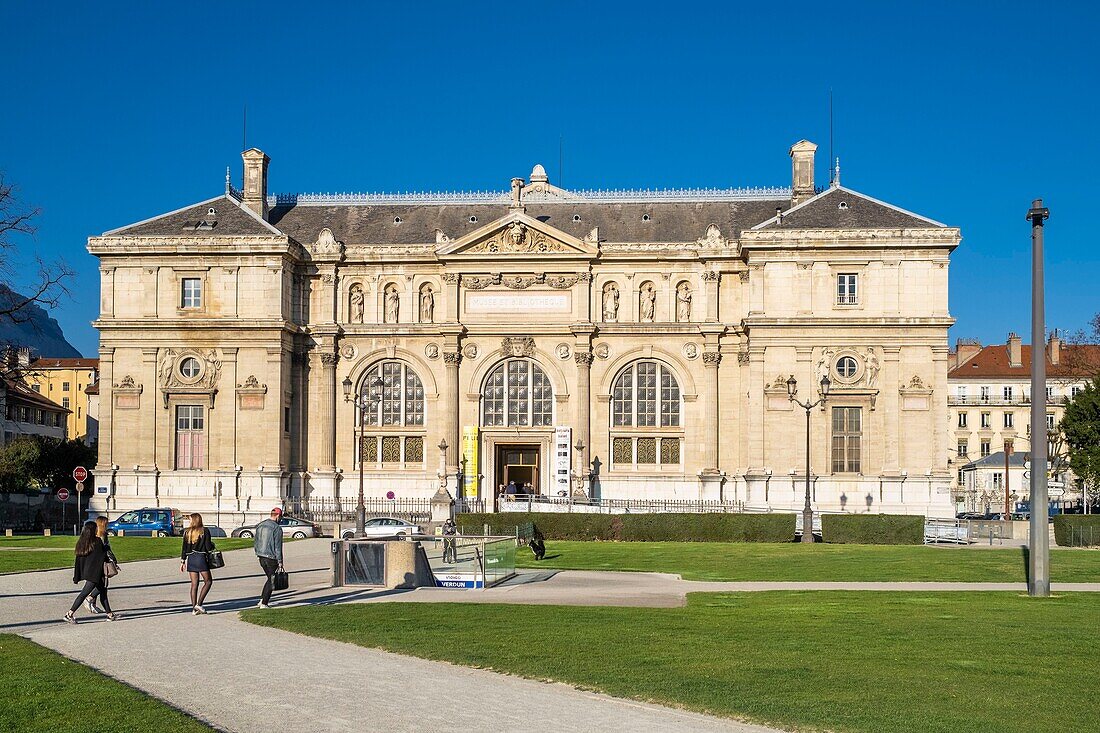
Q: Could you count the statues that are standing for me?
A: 6